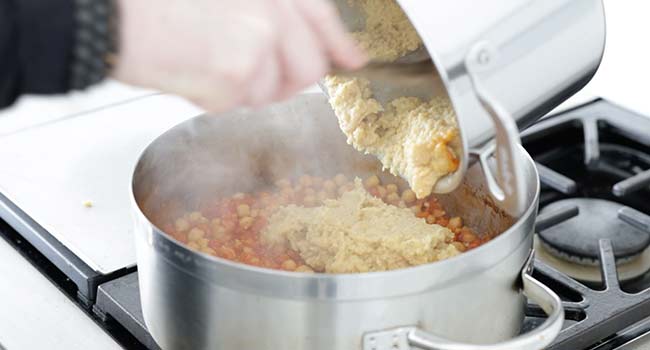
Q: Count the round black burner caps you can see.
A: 1